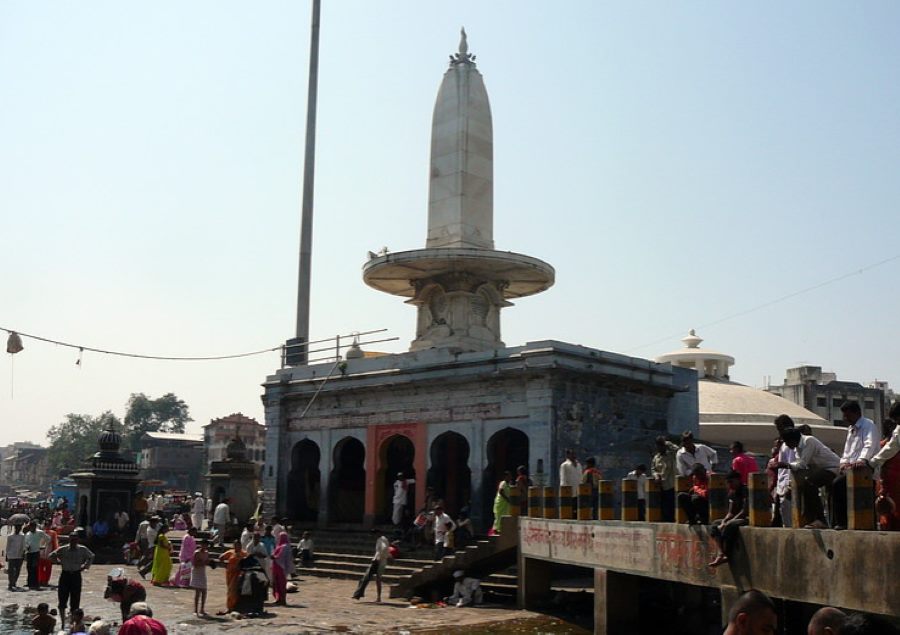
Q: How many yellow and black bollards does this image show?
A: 13